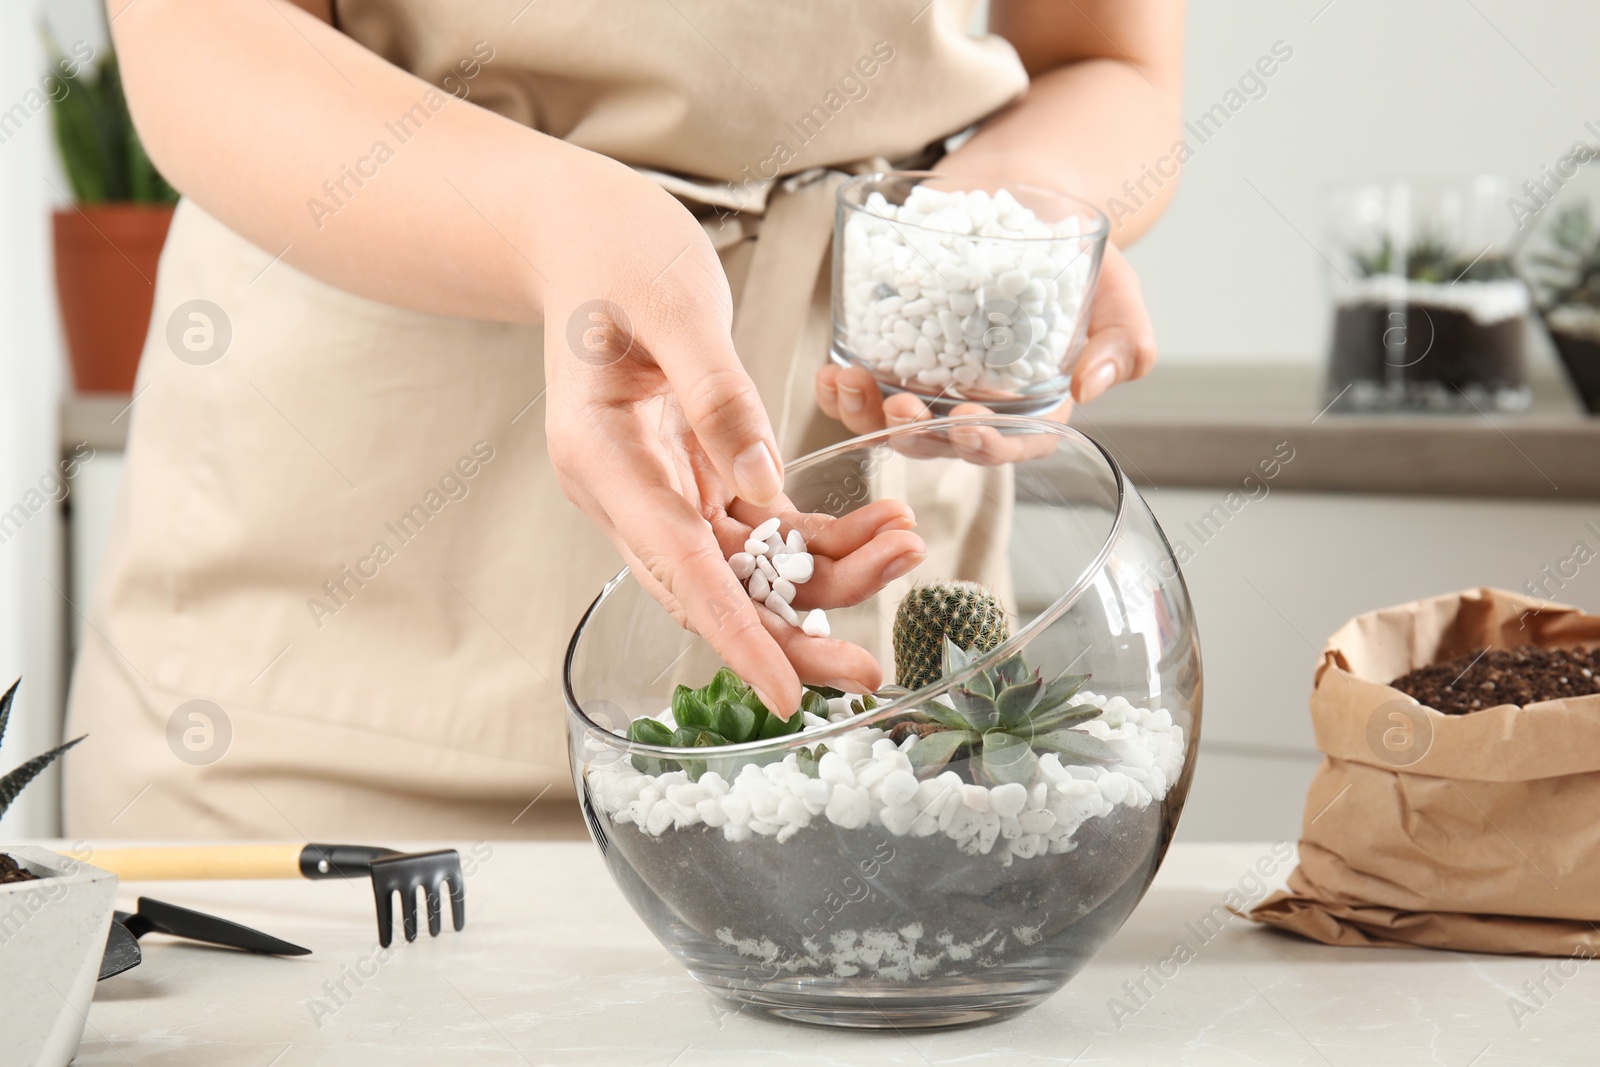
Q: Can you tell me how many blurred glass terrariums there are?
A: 2